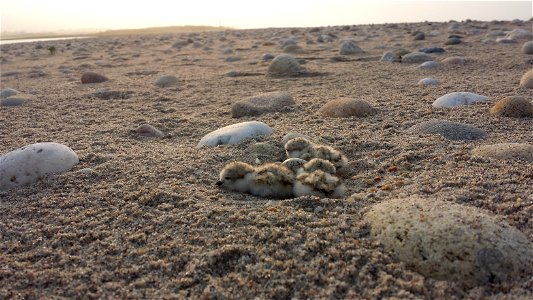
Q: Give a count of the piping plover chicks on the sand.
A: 3